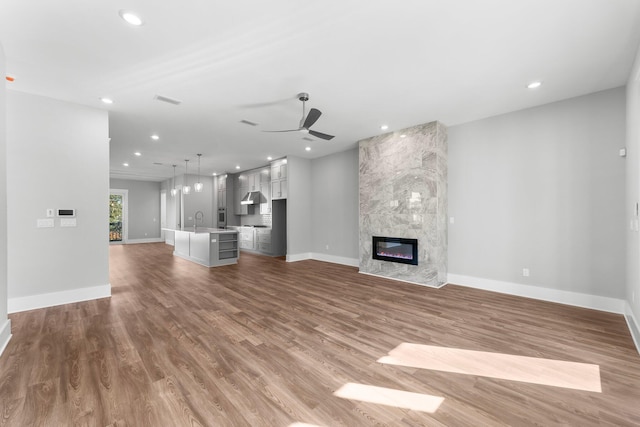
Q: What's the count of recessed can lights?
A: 11